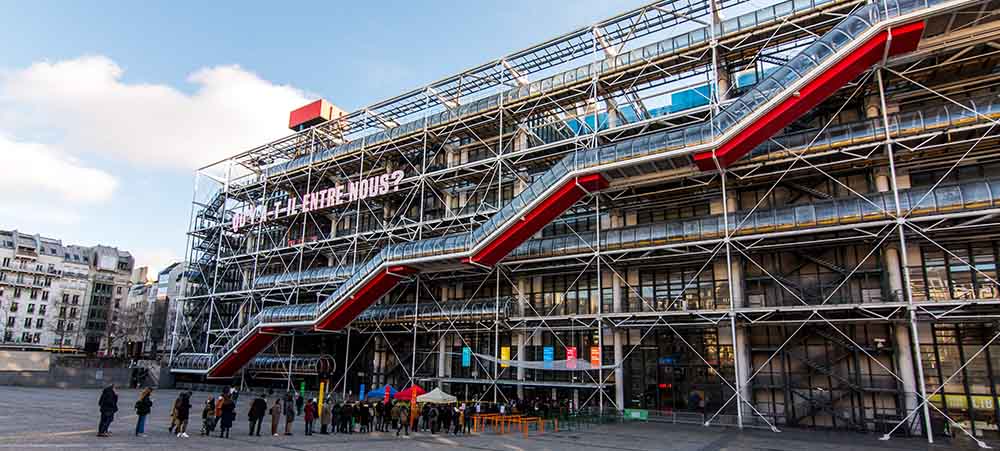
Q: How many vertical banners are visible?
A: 5